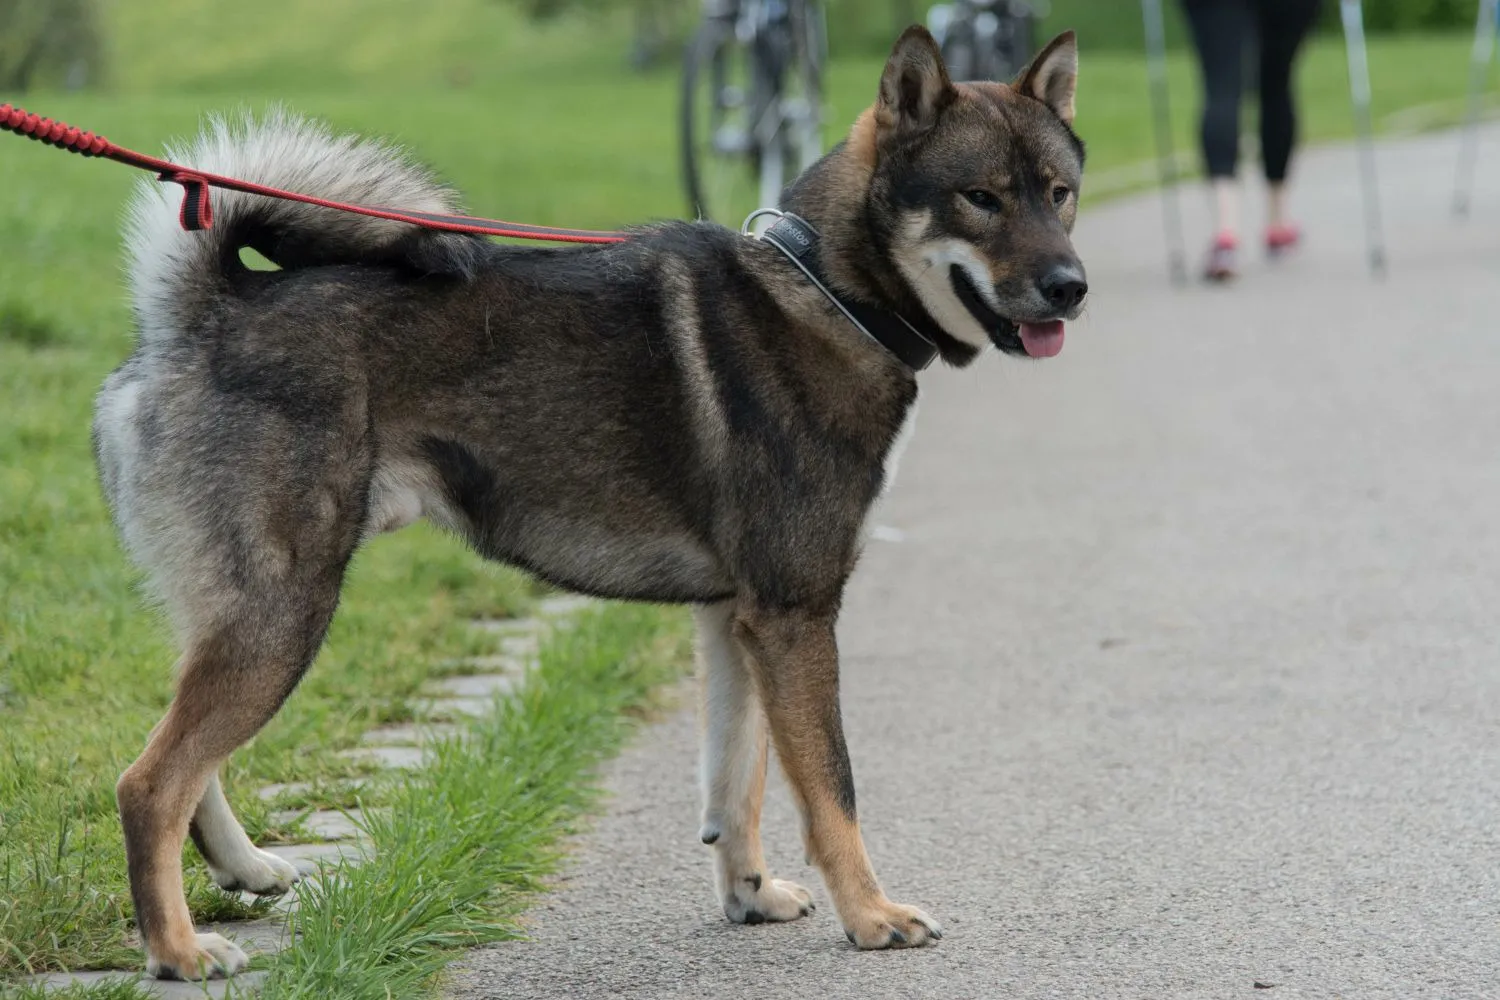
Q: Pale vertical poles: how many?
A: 3